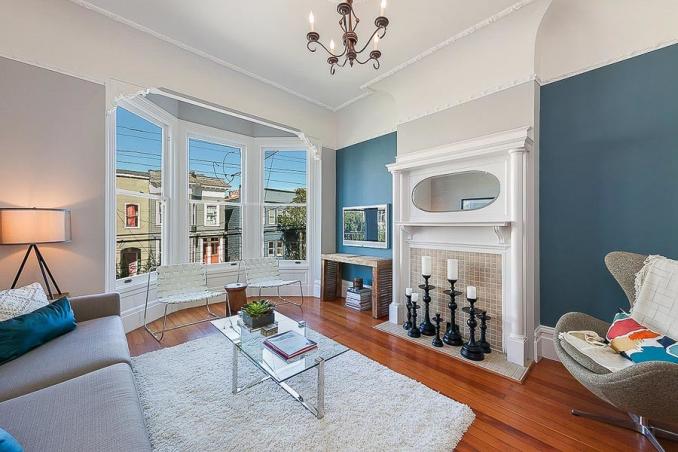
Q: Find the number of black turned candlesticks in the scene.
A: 7